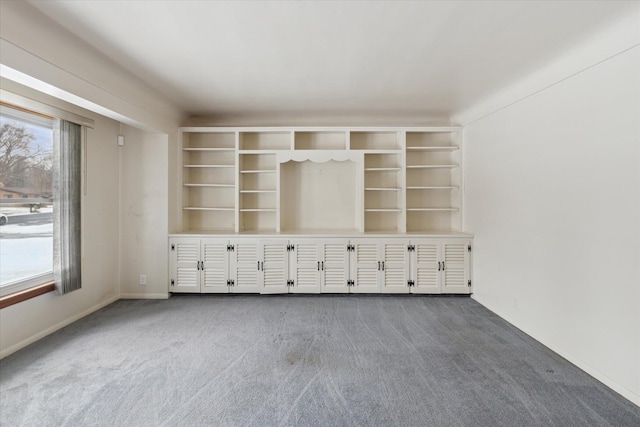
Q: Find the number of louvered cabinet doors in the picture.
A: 10